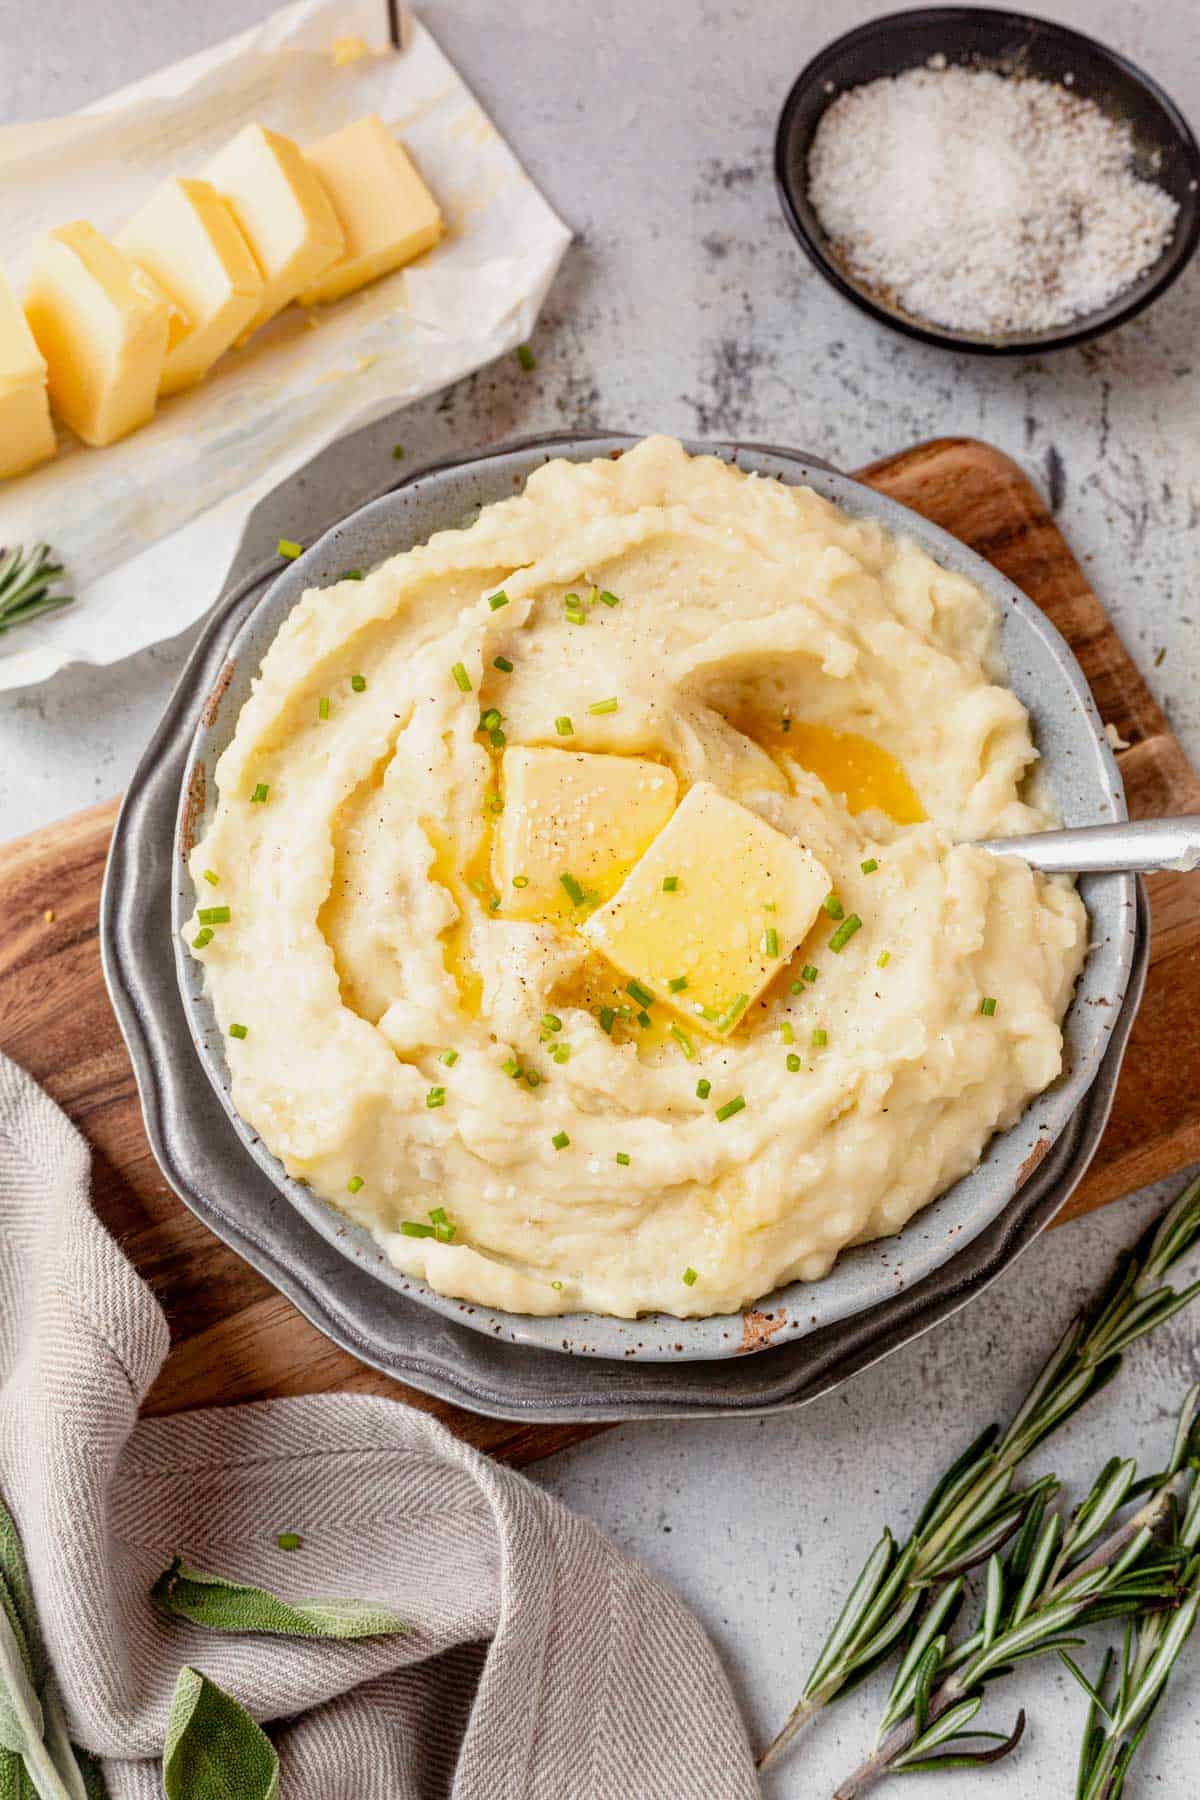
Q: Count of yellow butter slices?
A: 7